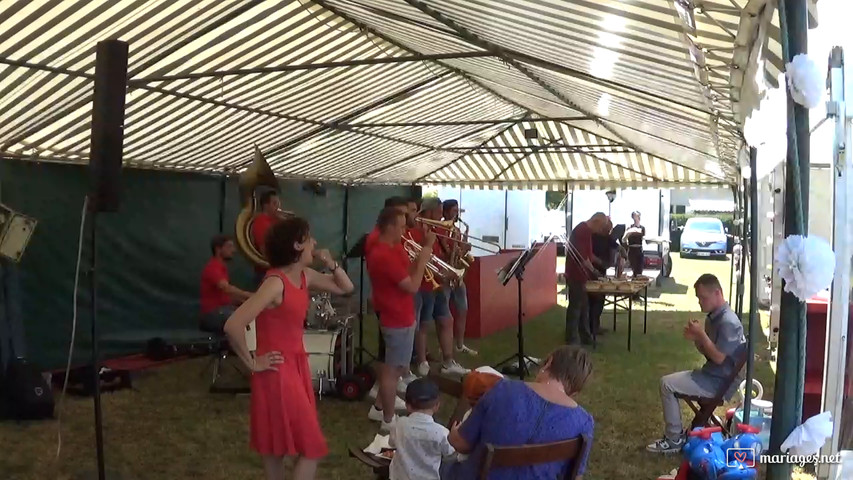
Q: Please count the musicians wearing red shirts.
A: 7